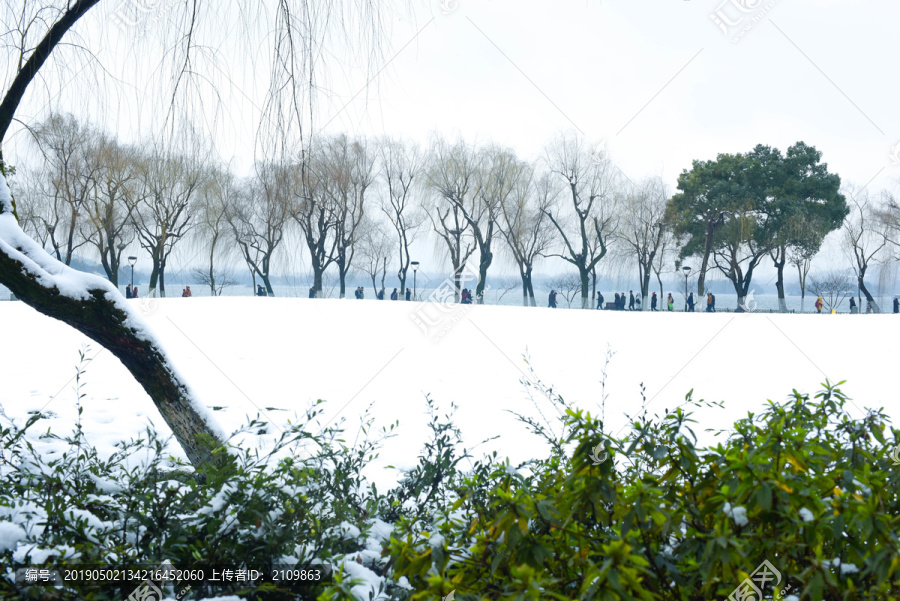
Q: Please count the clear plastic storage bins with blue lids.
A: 0